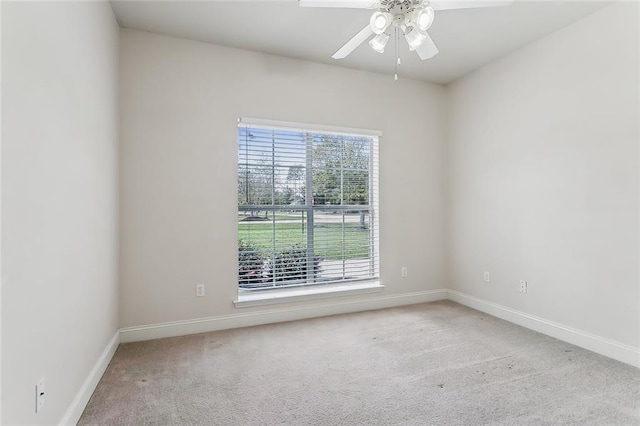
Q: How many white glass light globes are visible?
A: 4